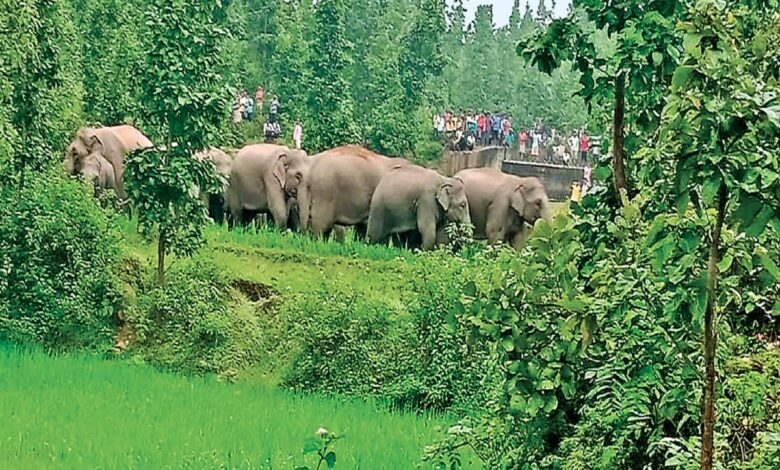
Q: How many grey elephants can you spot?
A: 7